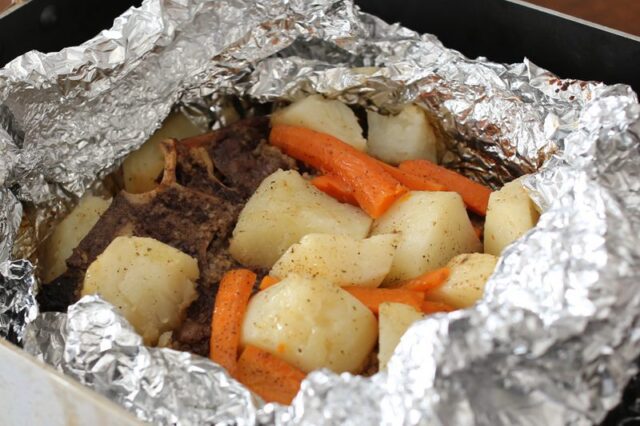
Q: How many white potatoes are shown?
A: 12